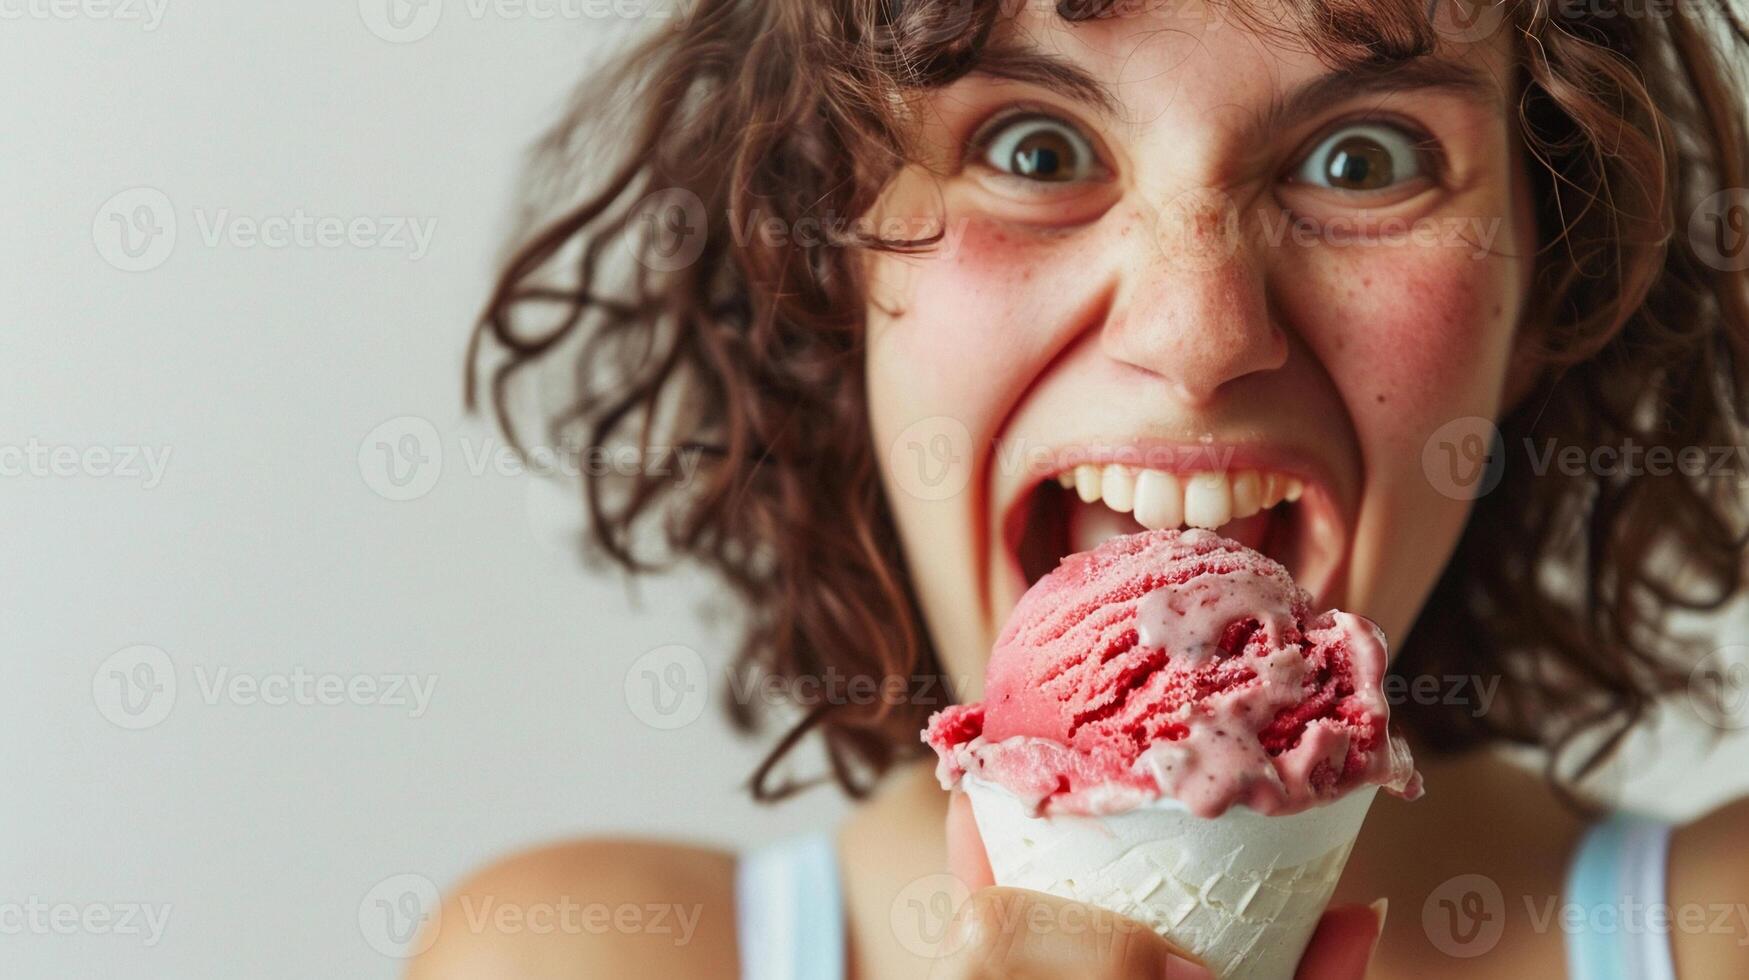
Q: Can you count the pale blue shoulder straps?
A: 2